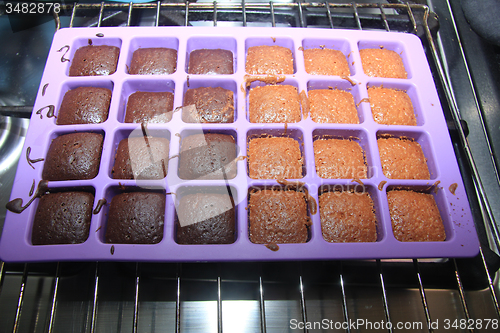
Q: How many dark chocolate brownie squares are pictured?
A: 12